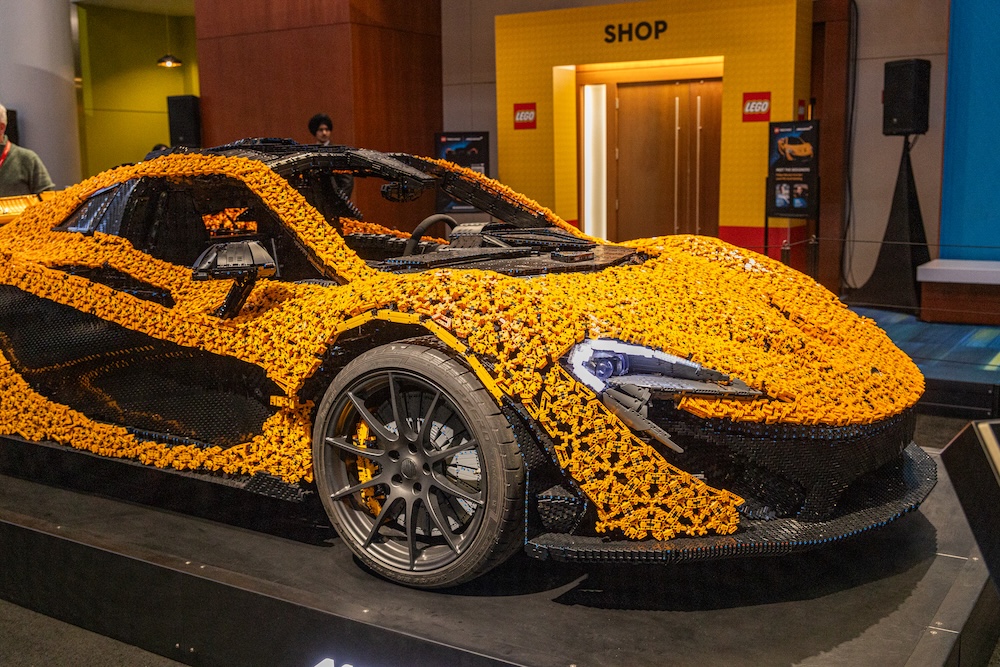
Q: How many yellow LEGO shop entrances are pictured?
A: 1